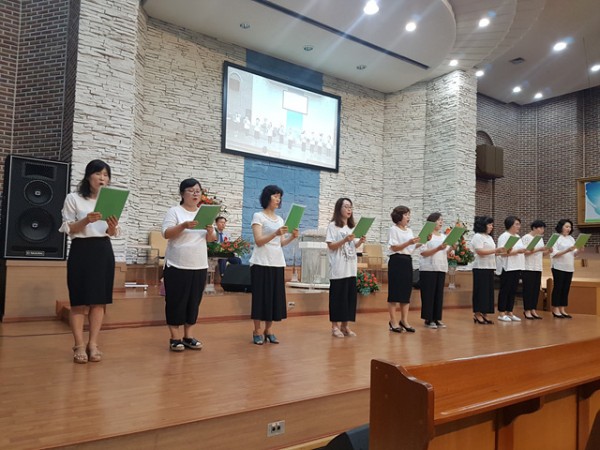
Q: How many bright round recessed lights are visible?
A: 9